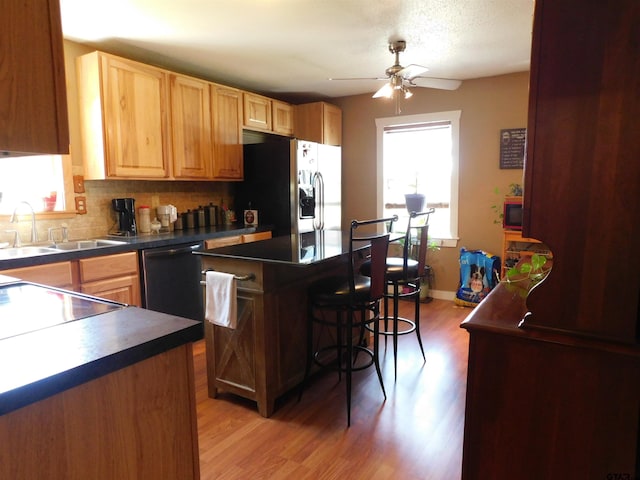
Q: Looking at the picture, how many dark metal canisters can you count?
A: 4